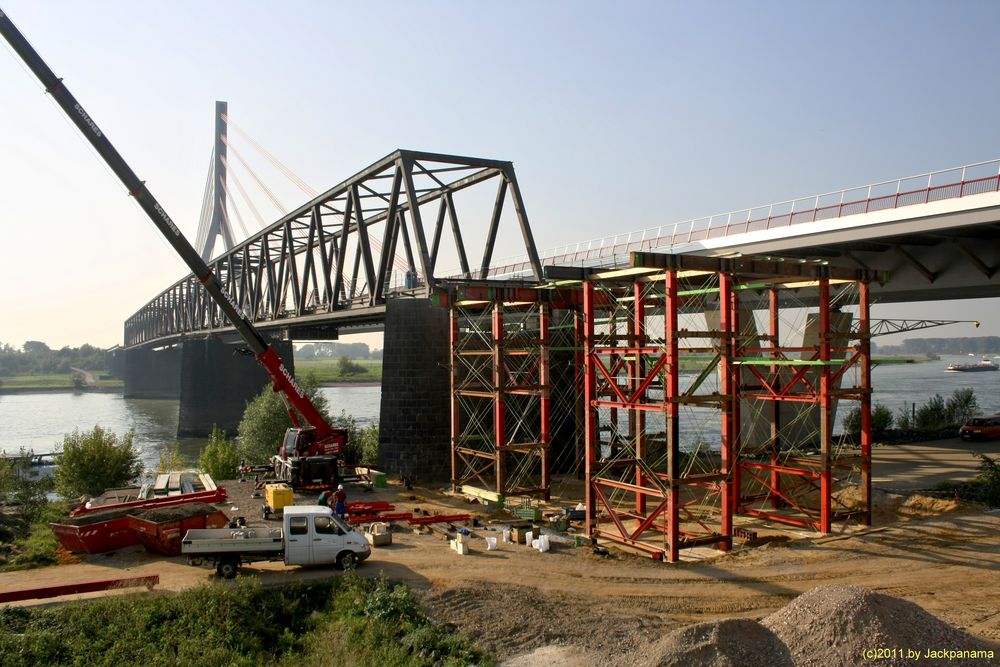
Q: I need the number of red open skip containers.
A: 2